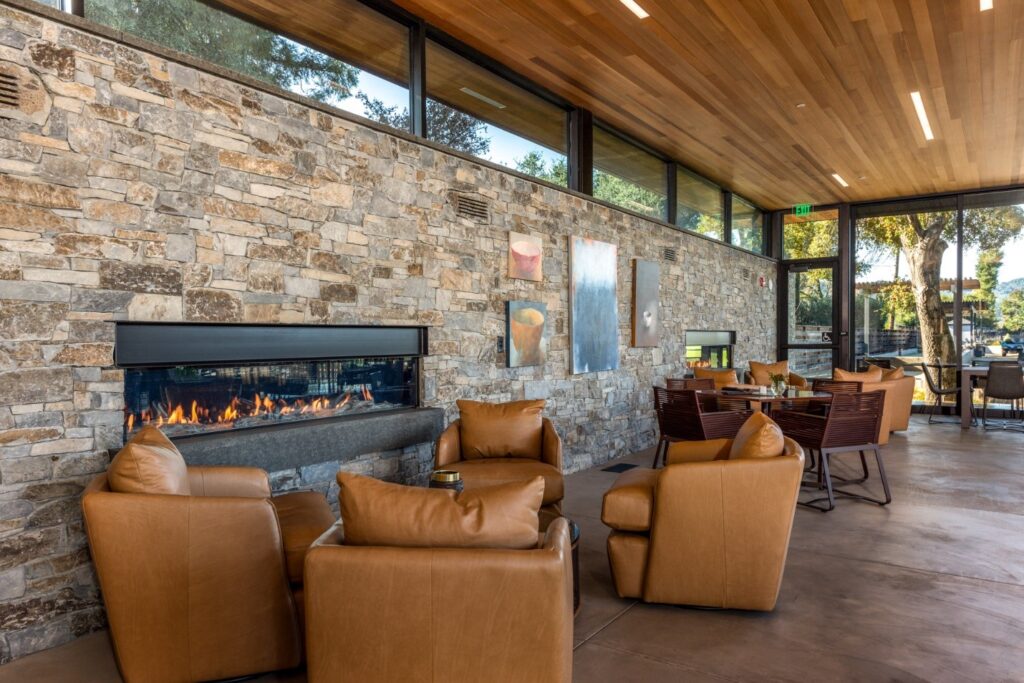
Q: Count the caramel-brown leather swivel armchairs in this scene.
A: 8